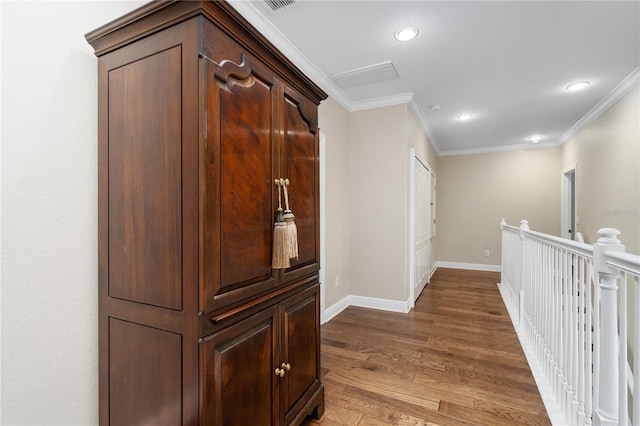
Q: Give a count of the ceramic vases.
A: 0